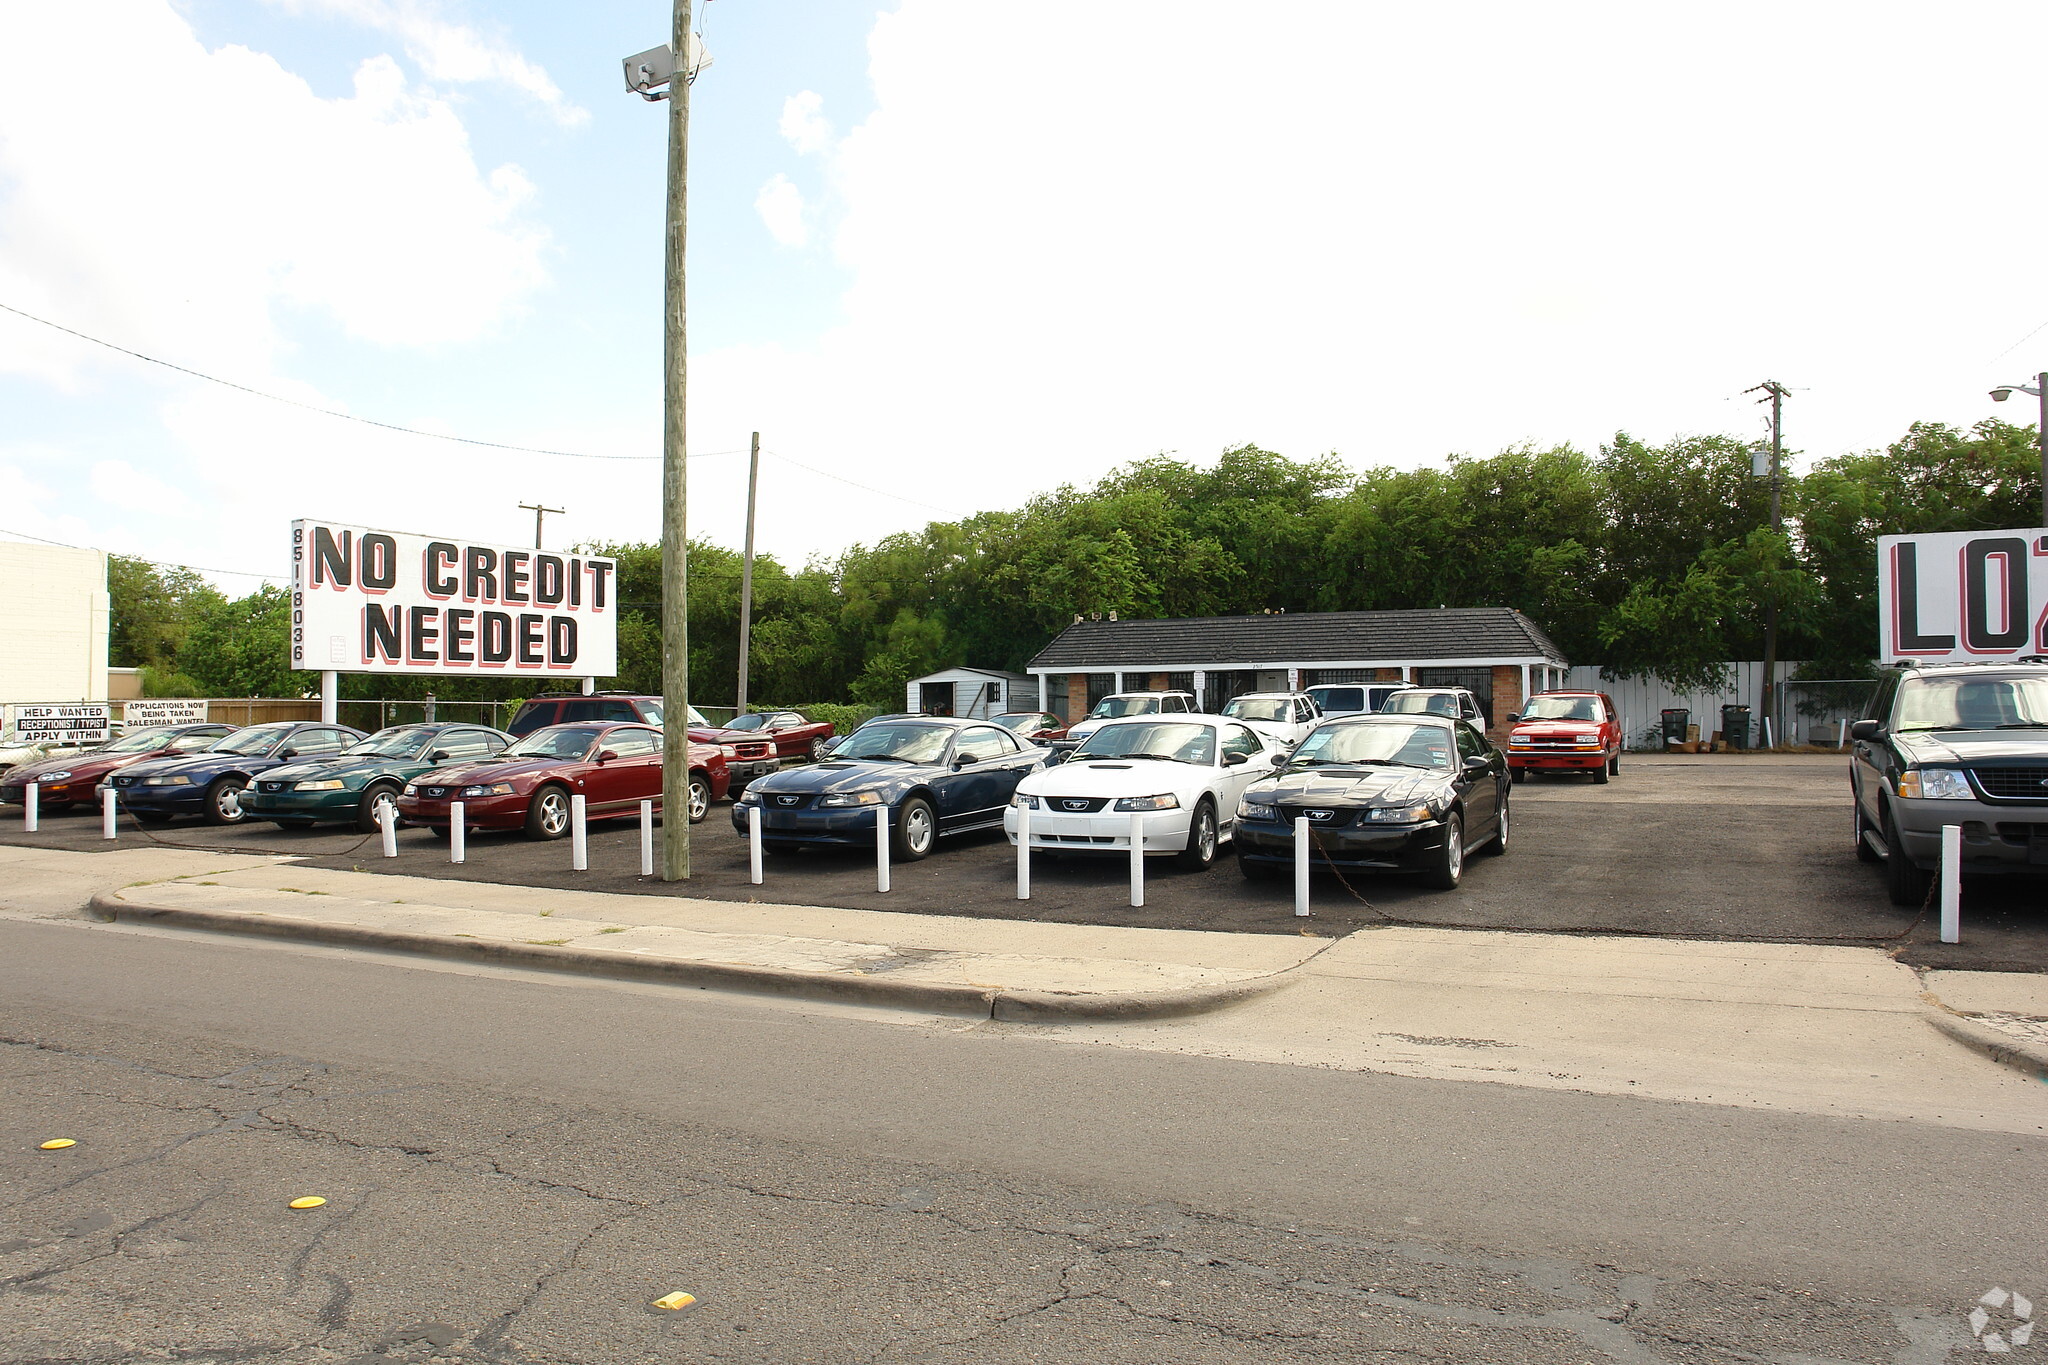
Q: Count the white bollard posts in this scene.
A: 12